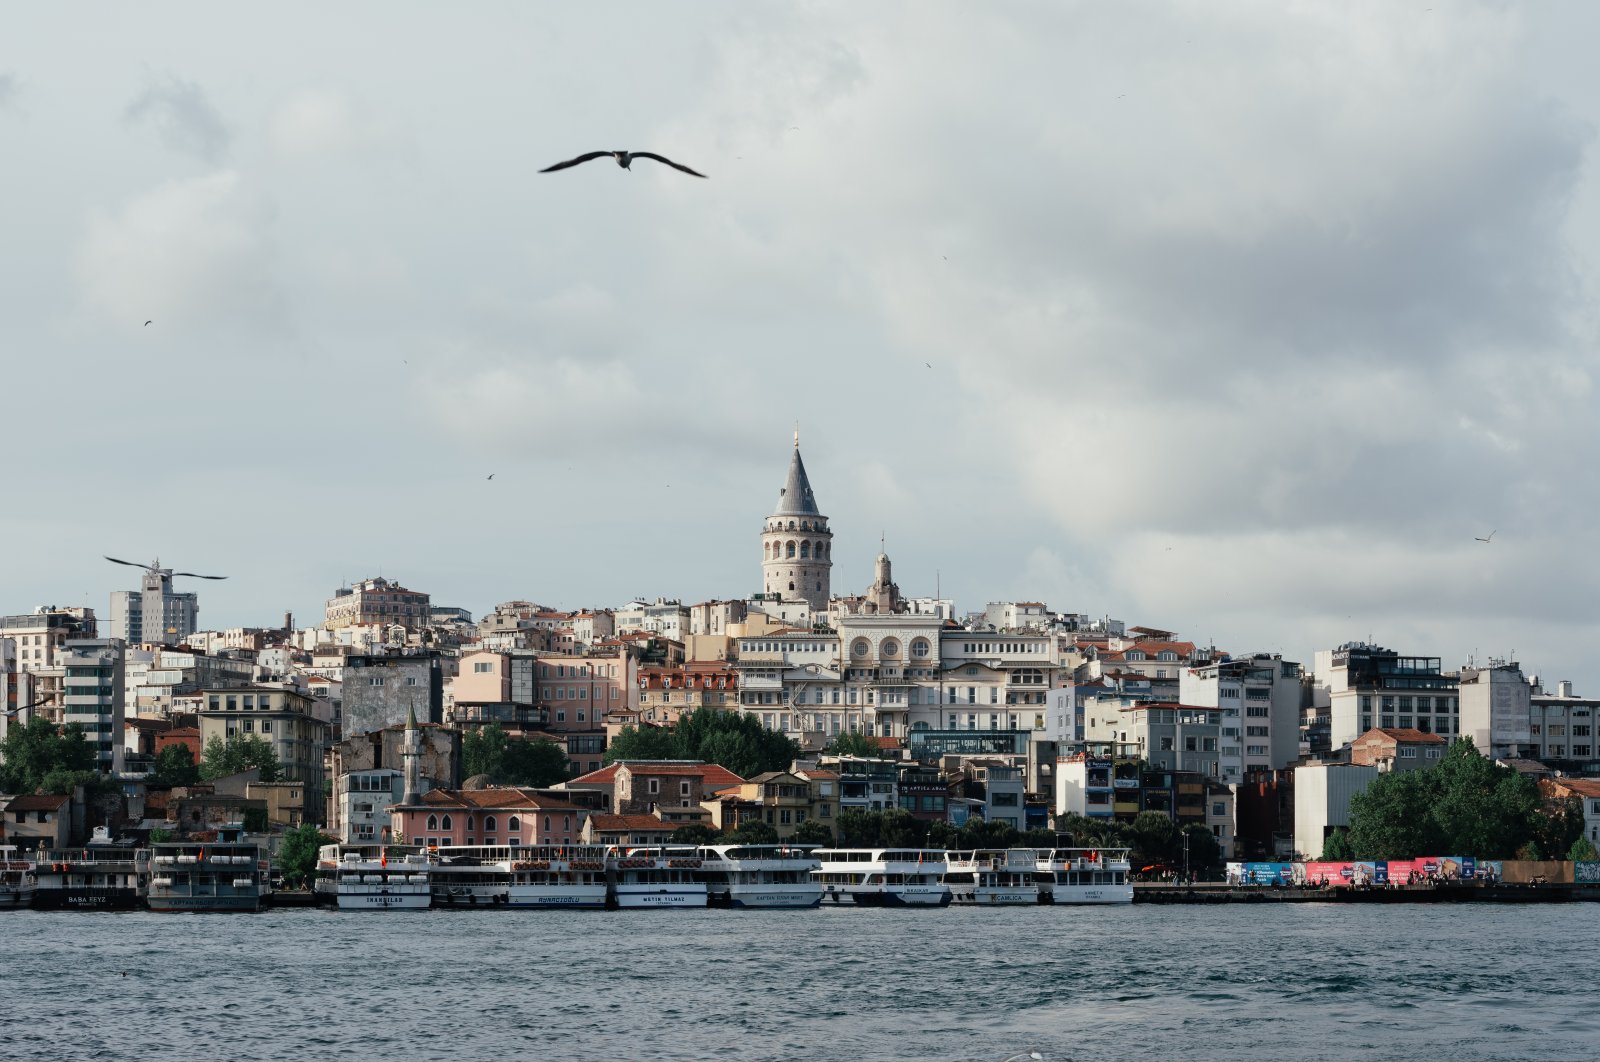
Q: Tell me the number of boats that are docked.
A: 10